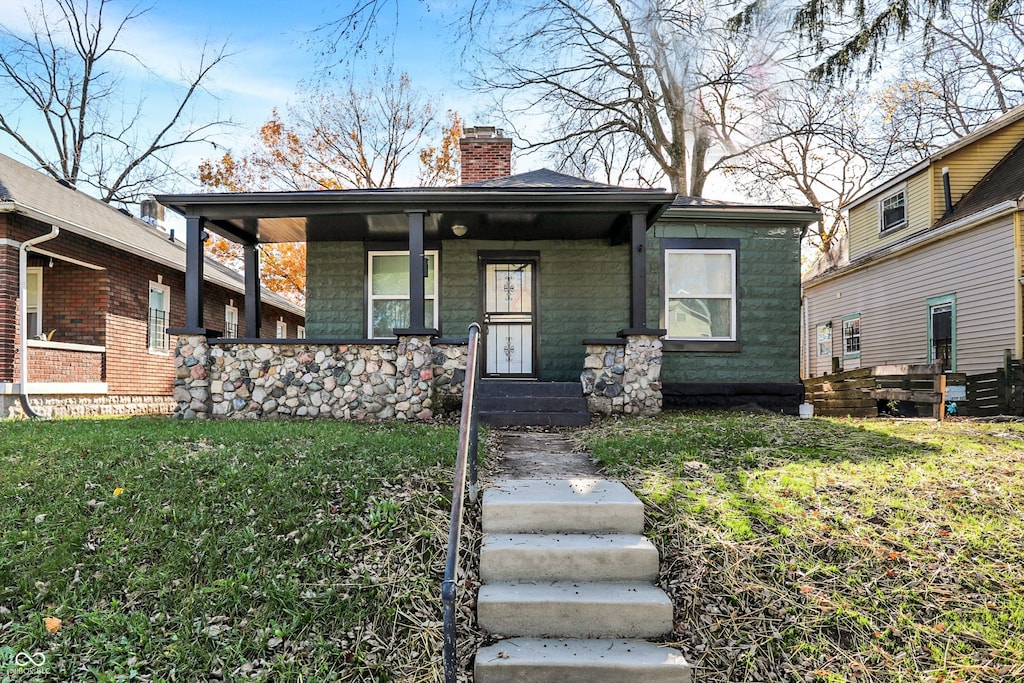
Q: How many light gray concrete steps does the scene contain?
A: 4